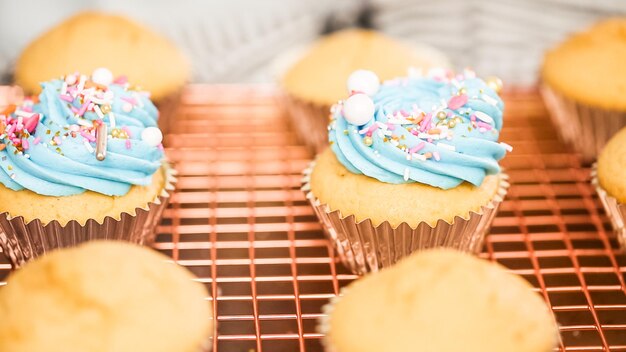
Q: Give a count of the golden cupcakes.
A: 6